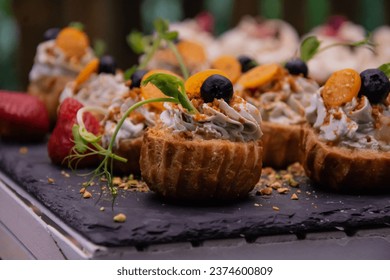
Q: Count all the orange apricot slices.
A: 8